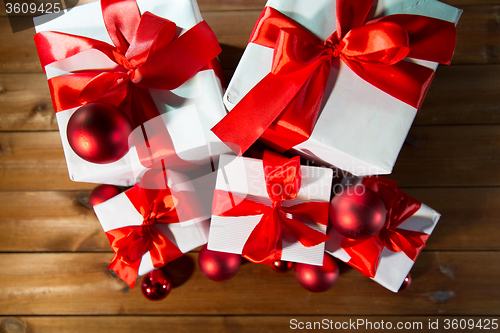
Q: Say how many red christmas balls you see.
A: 8